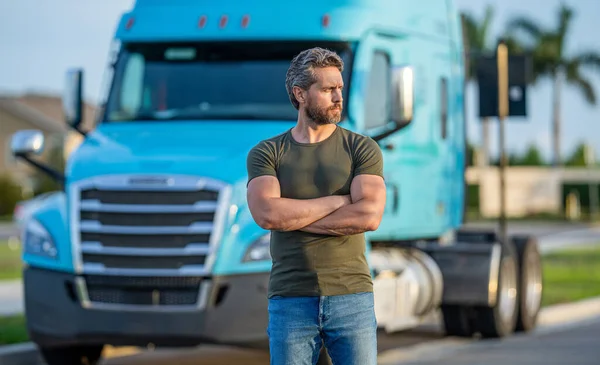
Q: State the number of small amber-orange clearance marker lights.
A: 5